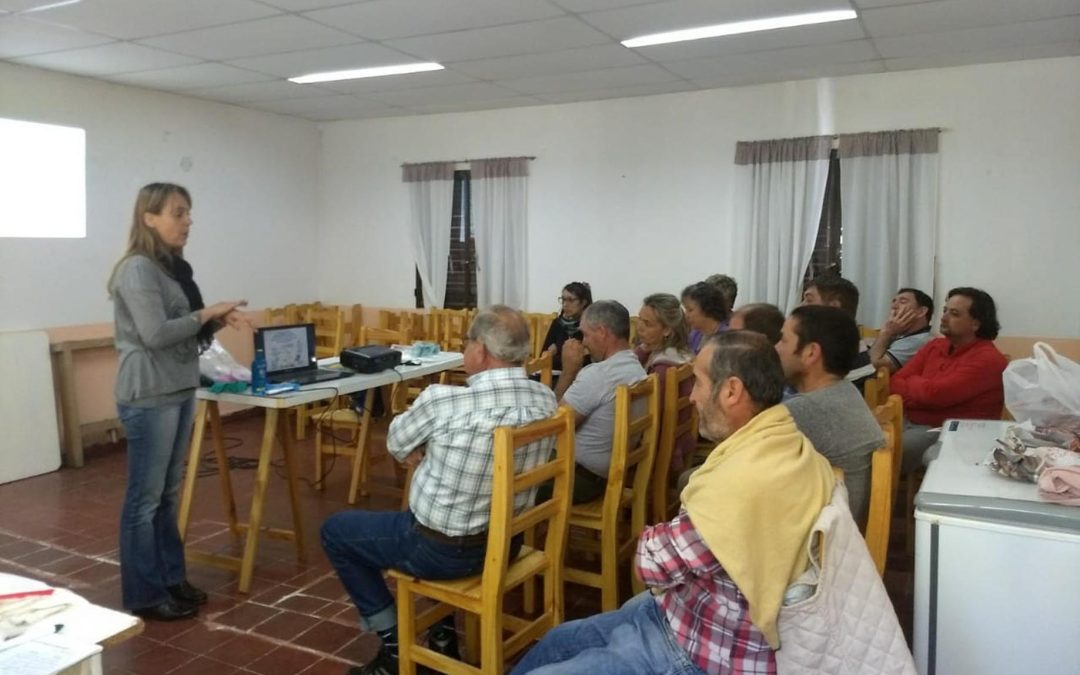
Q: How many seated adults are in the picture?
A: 12